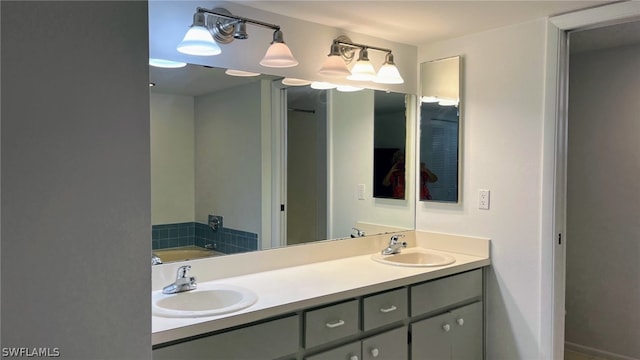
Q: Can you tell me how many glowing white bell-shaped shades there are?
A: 5